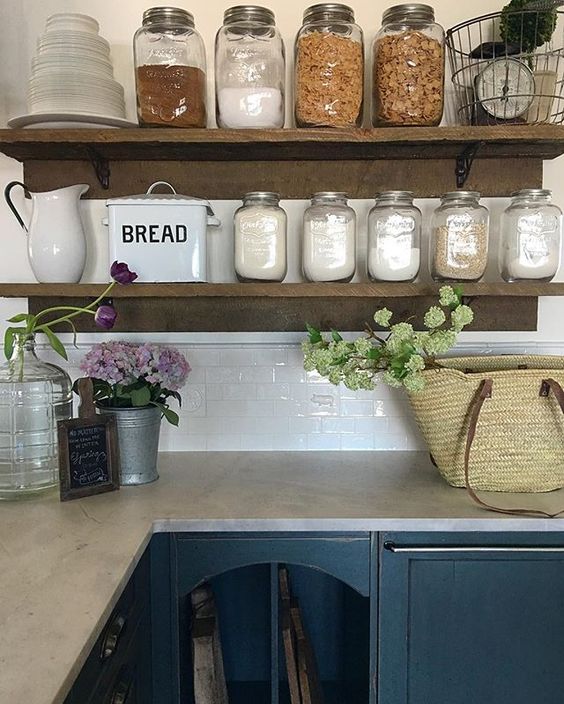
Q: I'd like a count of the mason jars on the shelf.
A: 9